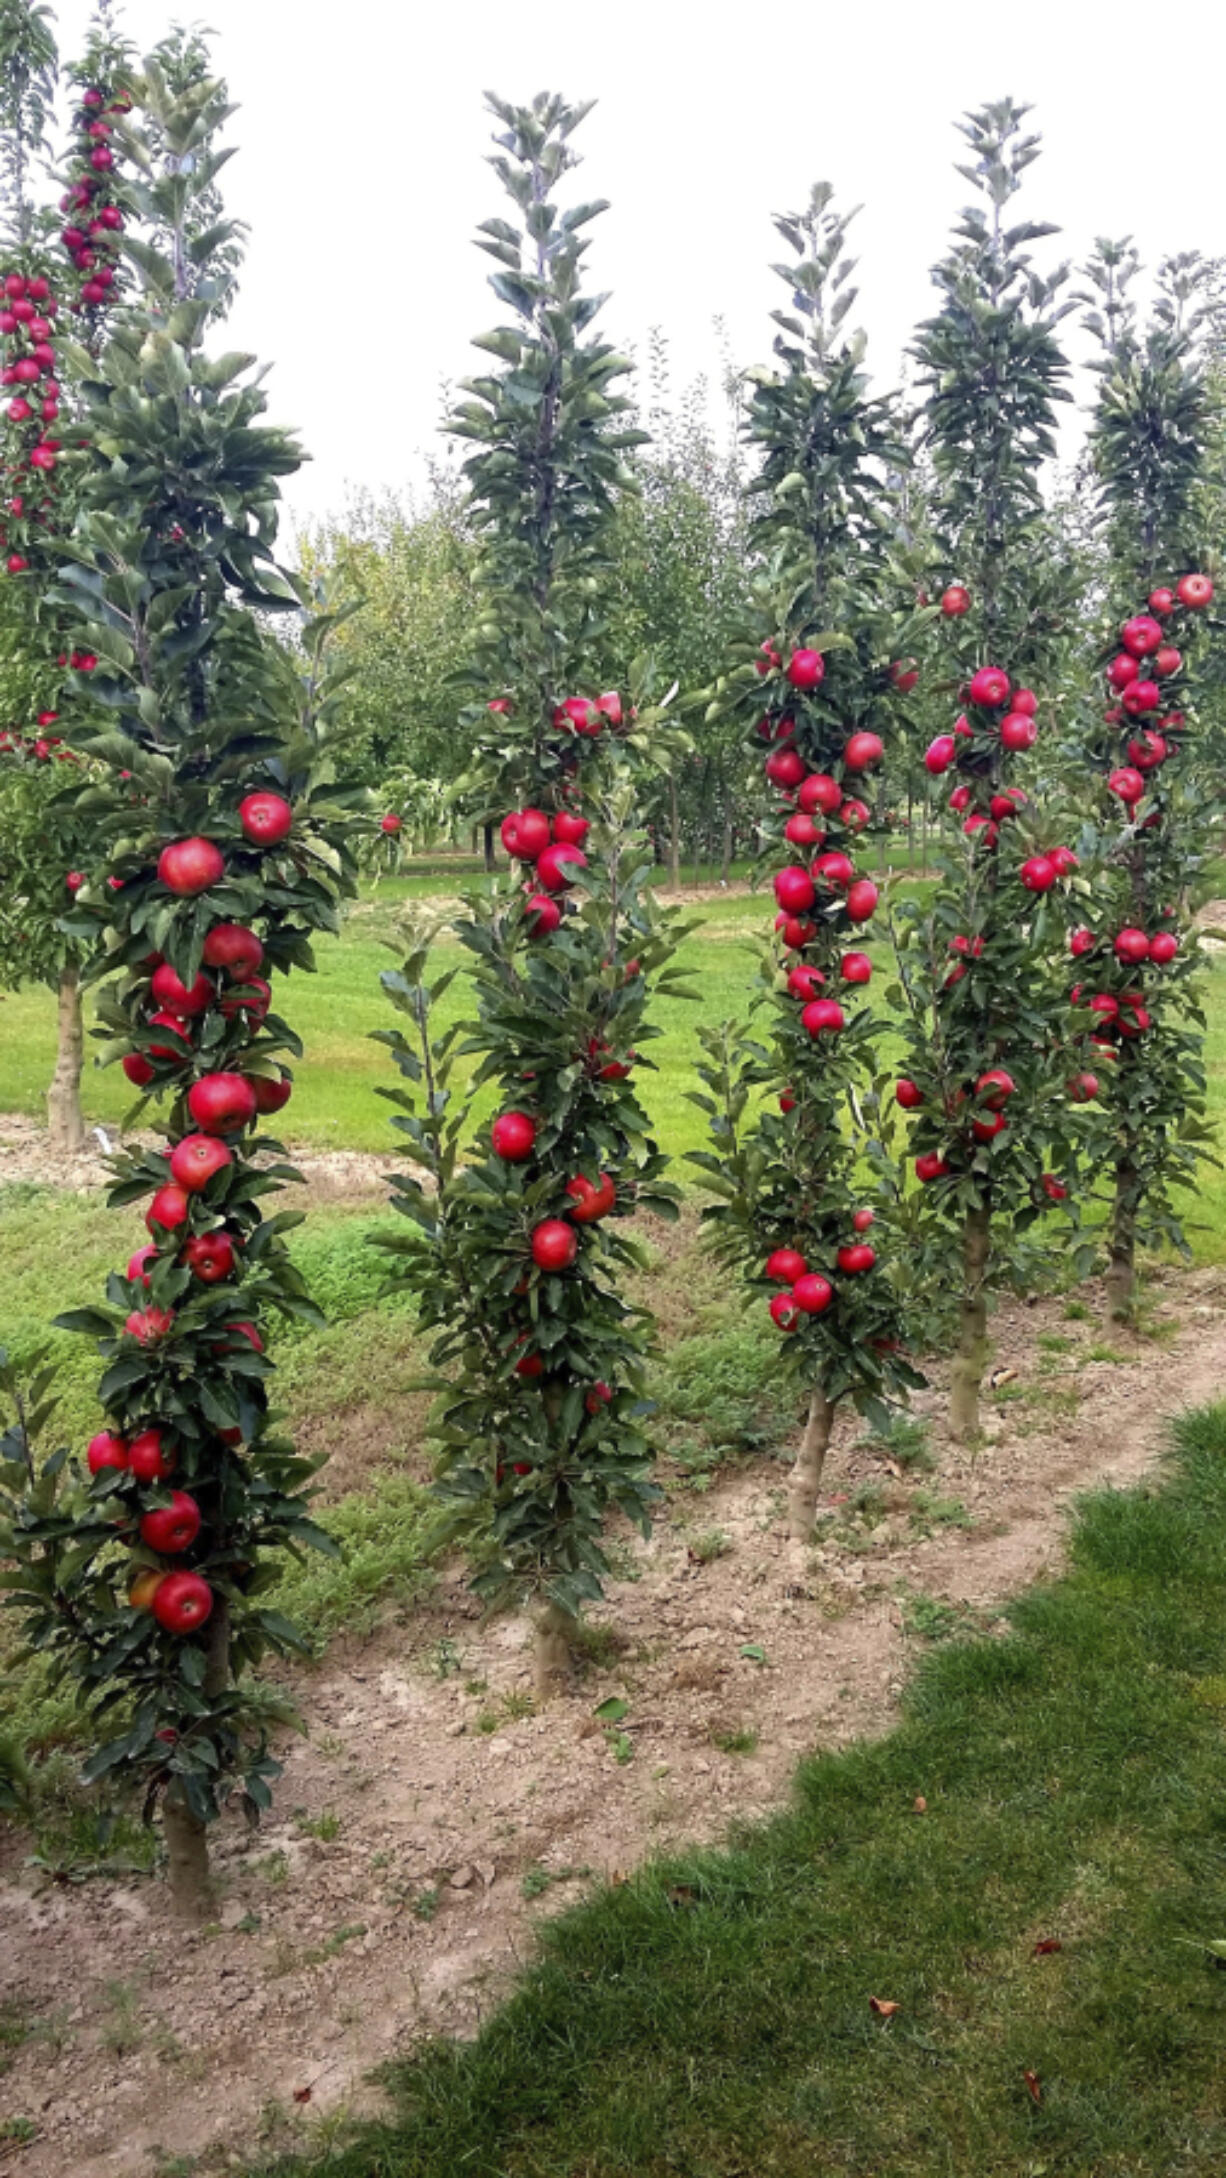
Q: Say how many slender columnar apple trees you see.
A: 5